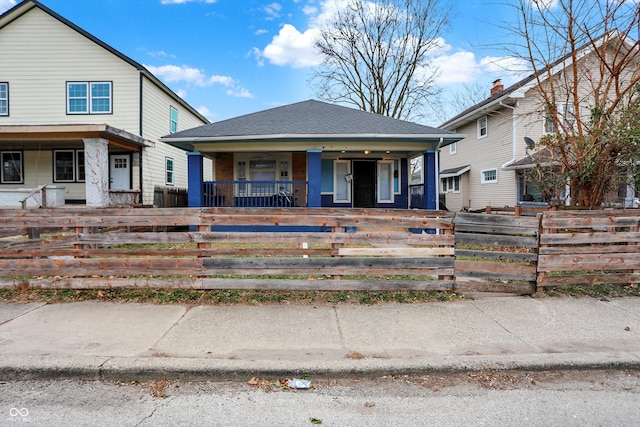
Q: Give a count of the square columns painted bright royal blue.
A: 3